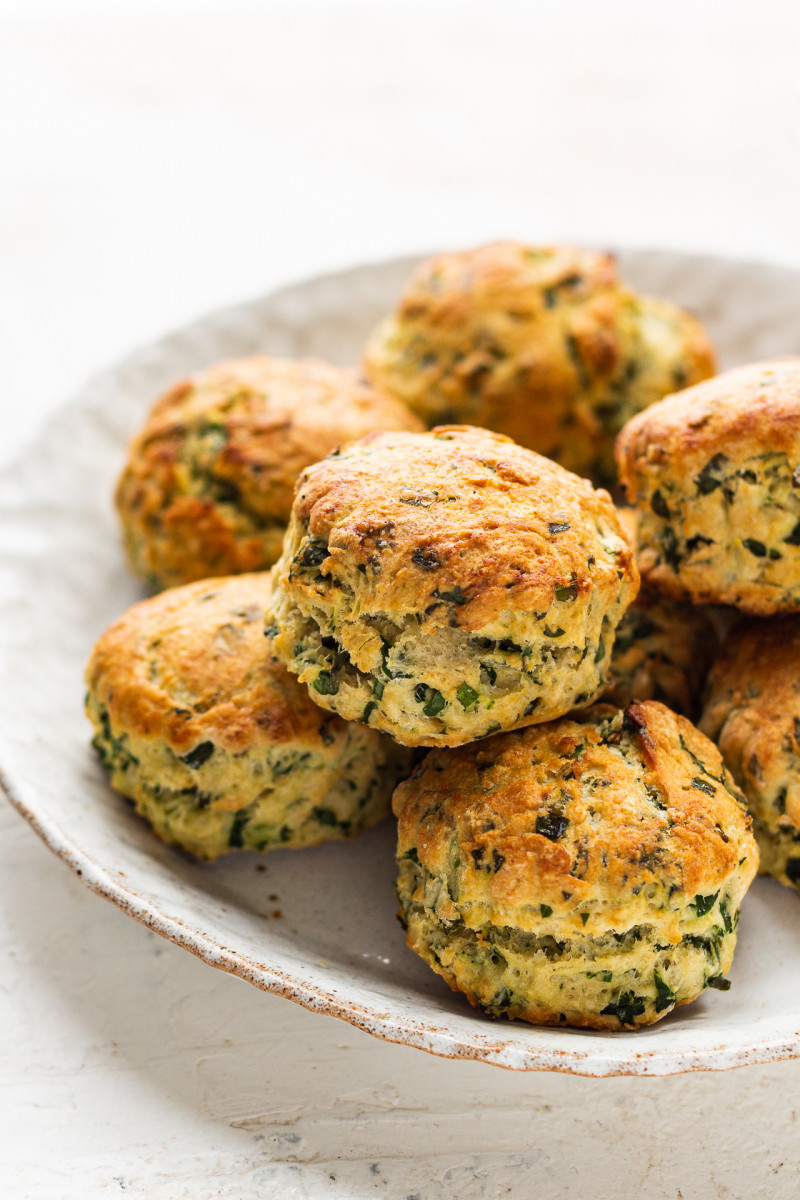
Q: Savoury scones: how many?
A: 8